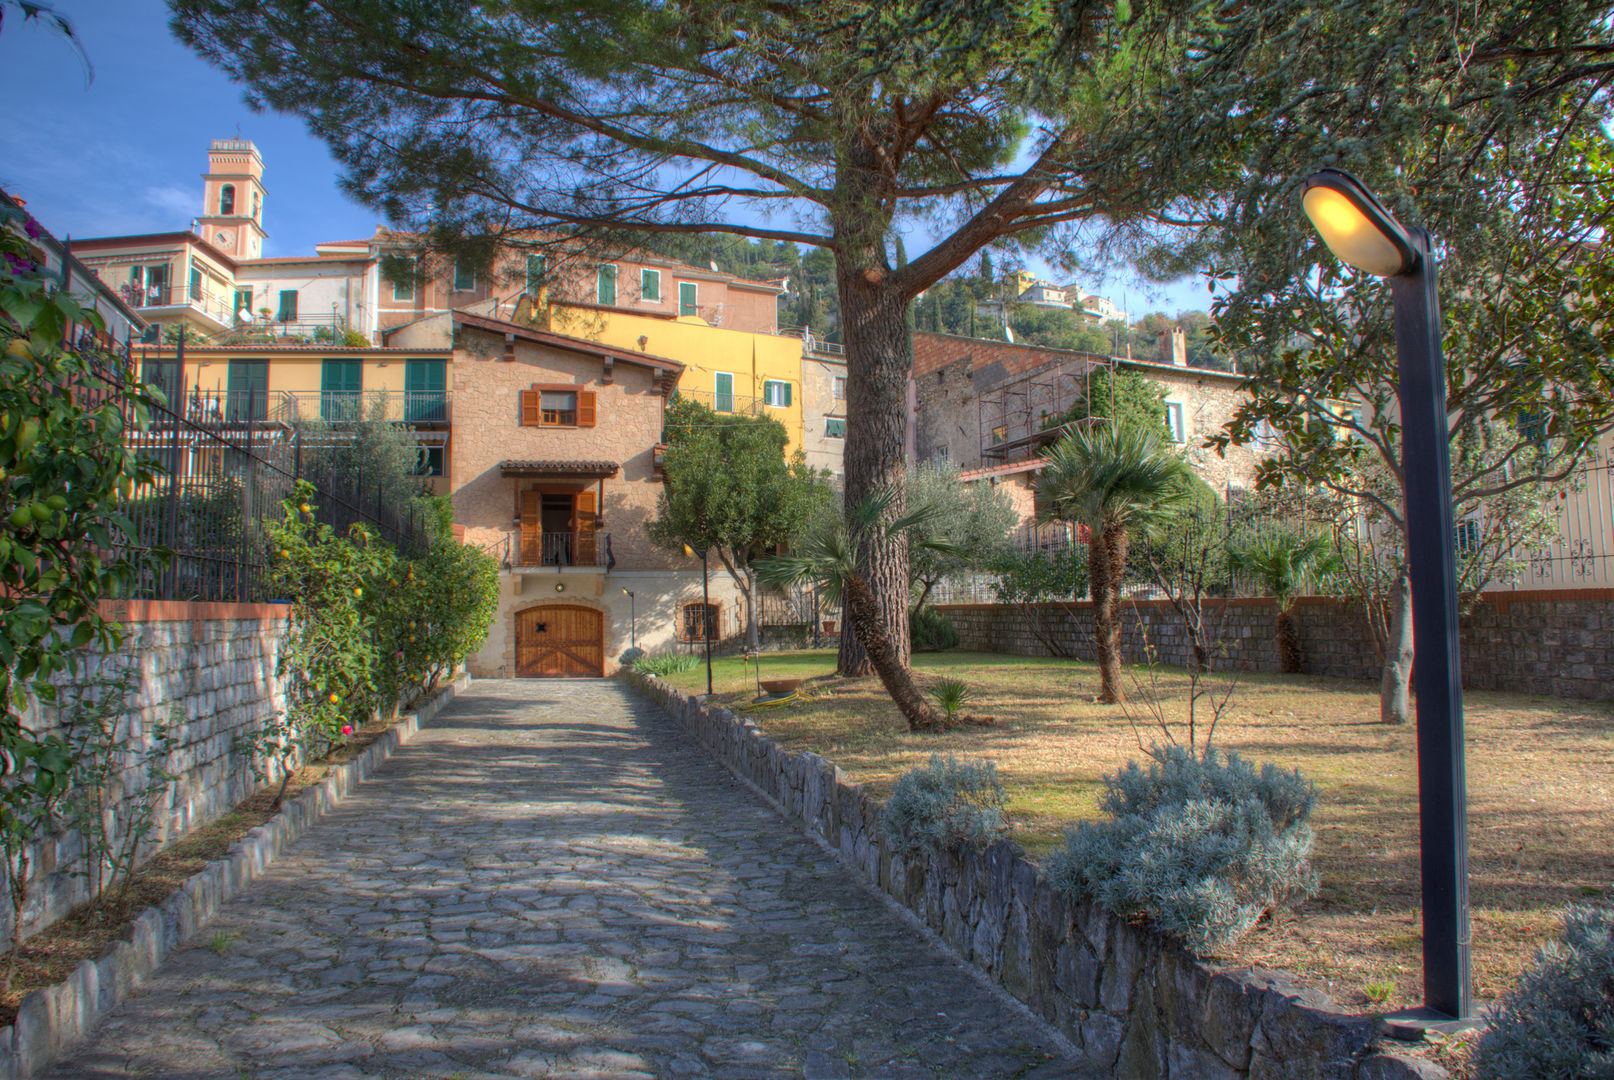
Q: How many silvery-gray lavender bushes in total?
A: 3